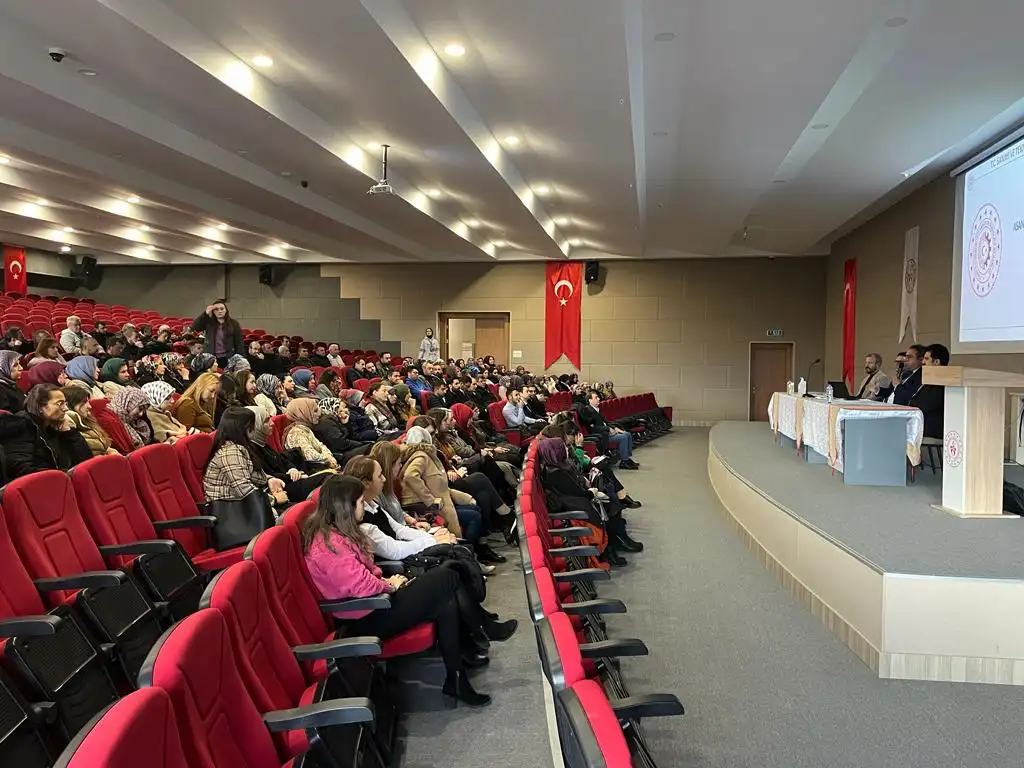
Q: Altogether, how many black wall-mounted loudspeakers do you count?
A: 3